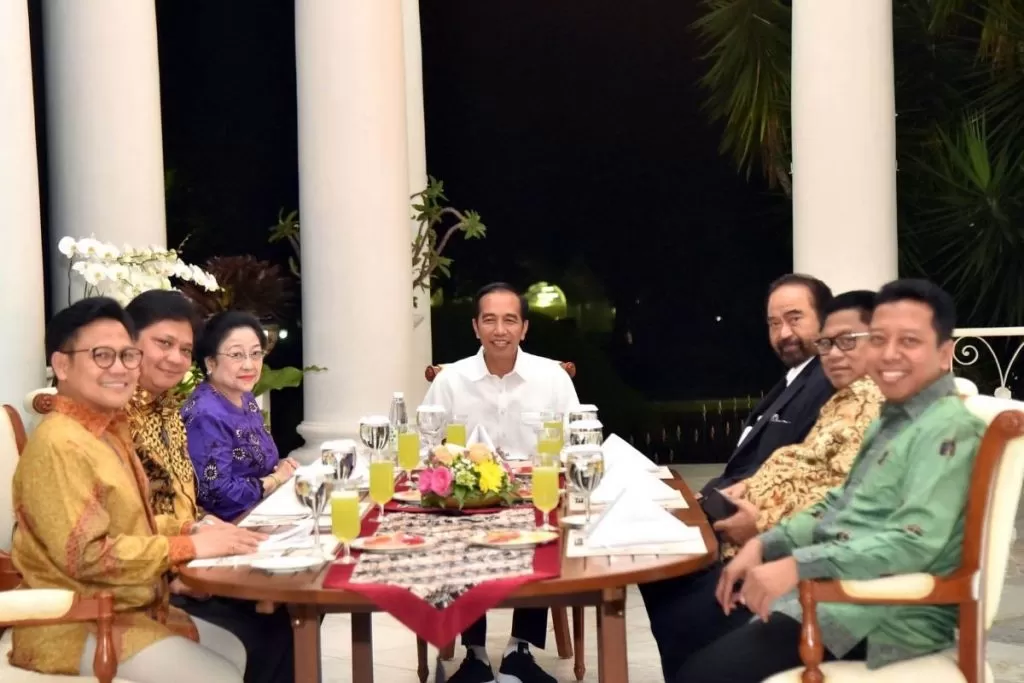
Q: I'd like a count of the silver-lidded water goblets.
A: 7